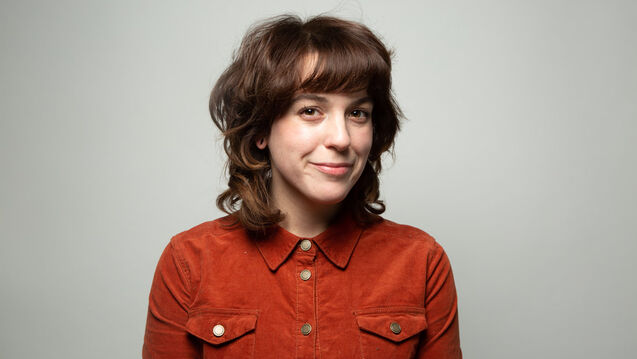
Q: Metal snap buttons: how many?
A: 5